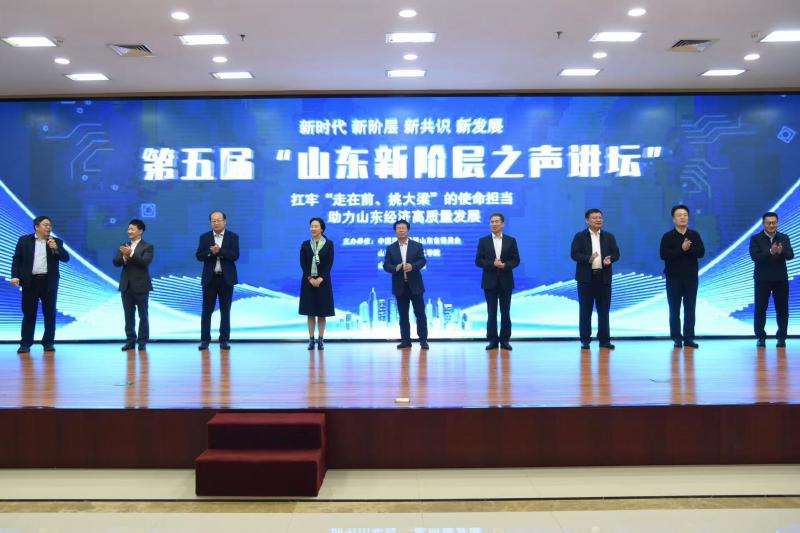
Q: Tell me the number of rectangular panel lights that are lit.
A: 10